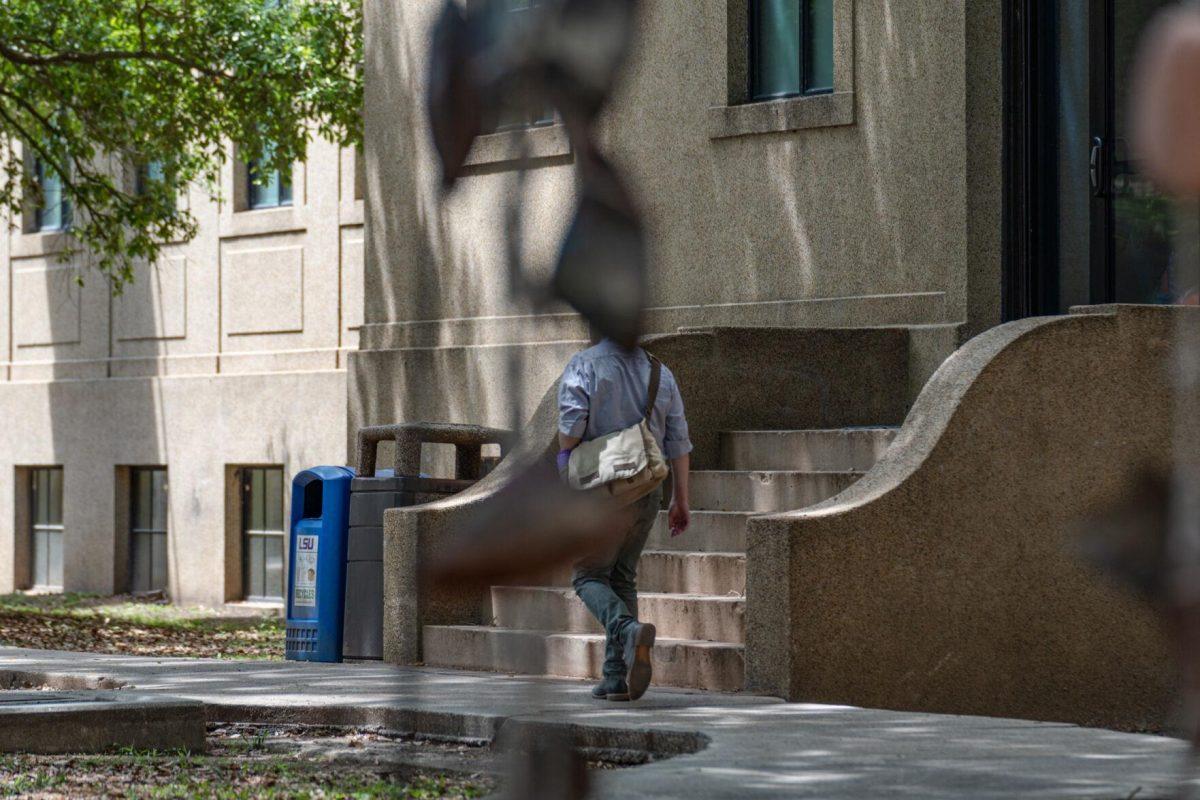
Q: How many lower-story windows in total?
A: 3